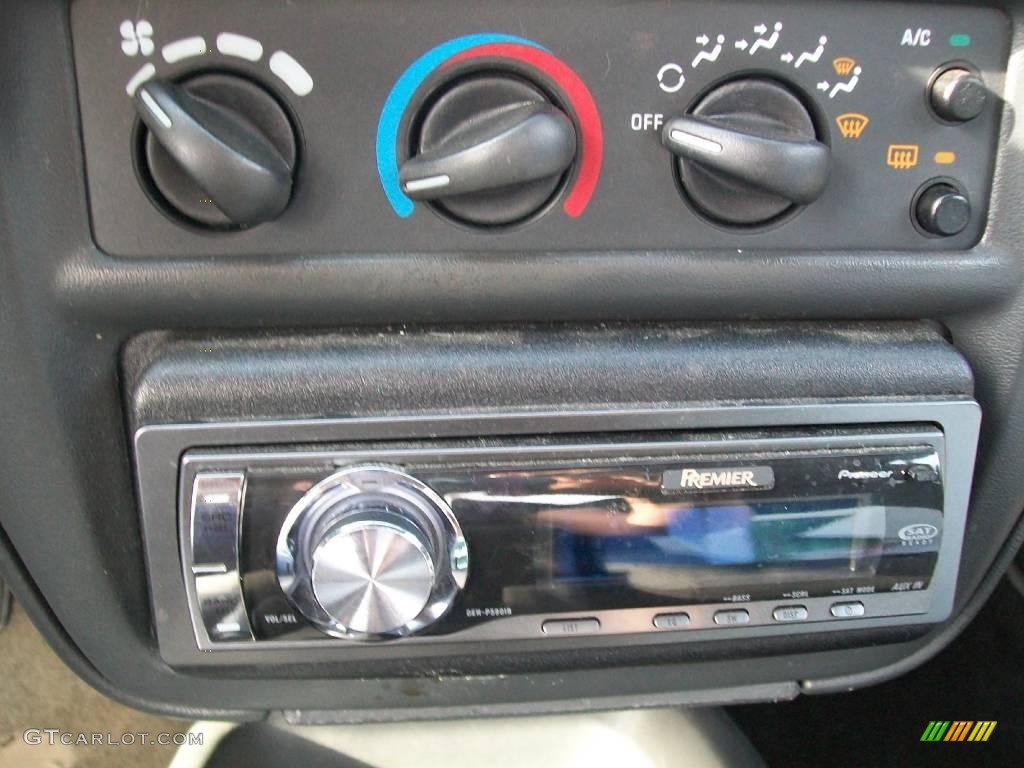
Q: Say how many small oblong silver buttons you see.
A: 5